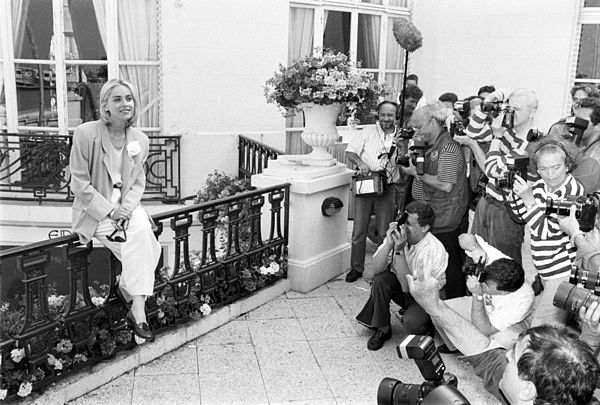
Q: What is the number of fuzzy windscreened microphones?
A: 1